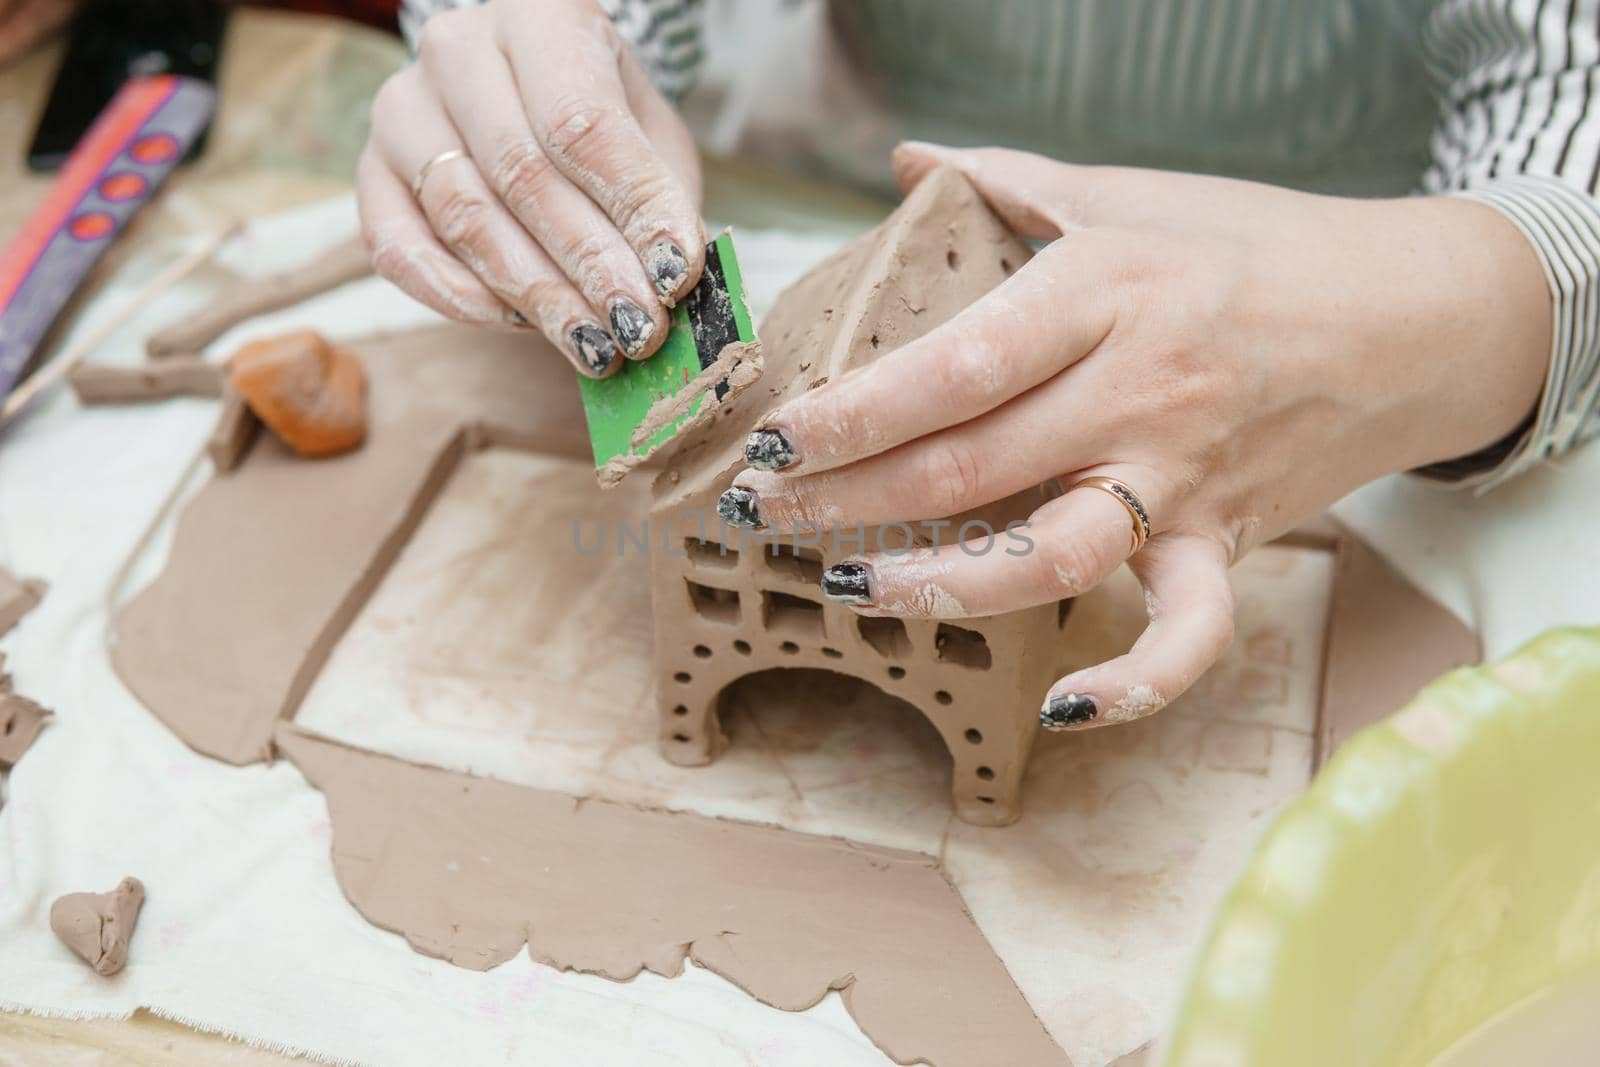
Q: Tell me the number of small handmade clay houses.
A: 1